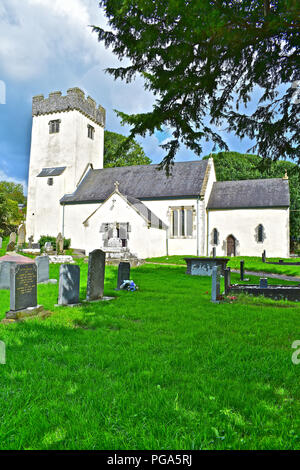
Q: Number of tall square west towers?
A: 1